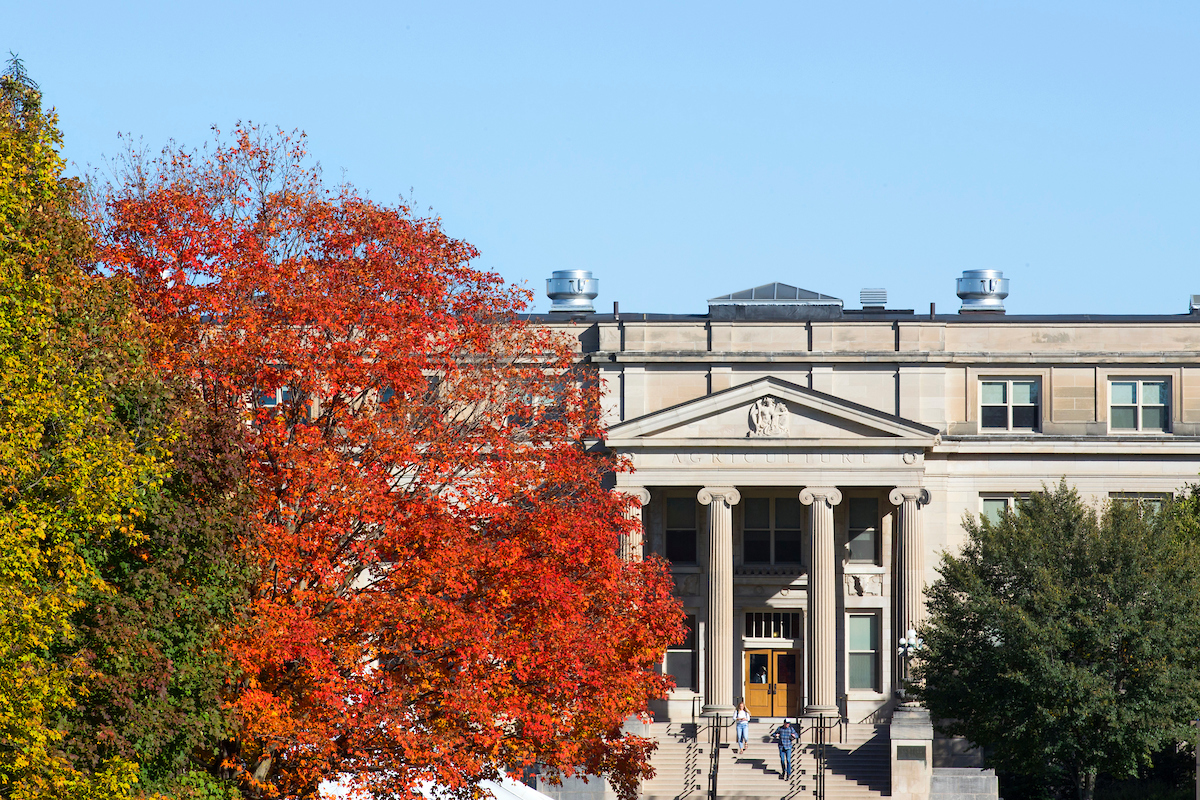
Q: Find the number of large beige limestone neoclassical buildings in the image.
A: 1